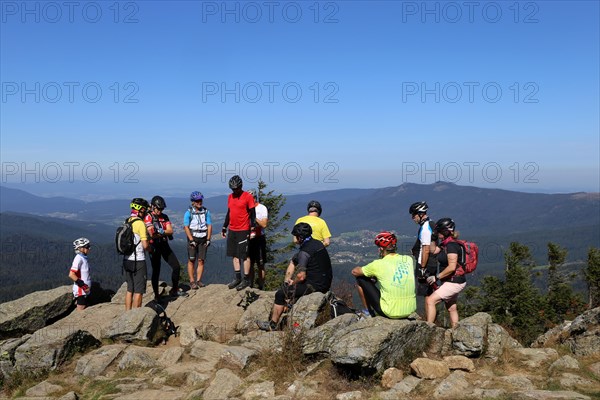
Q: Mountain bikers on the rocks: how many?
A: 11